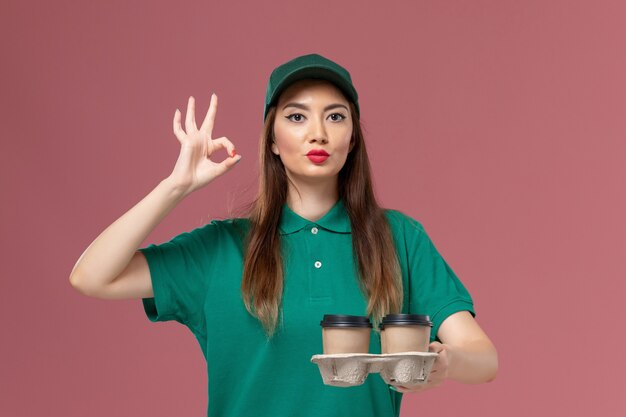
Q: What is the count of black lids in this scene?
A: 2